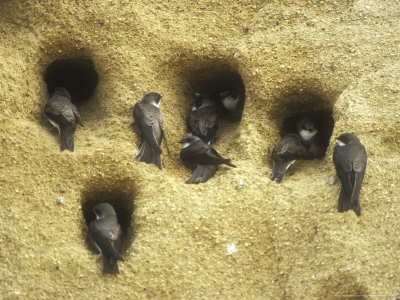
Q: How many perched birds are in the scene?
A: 9